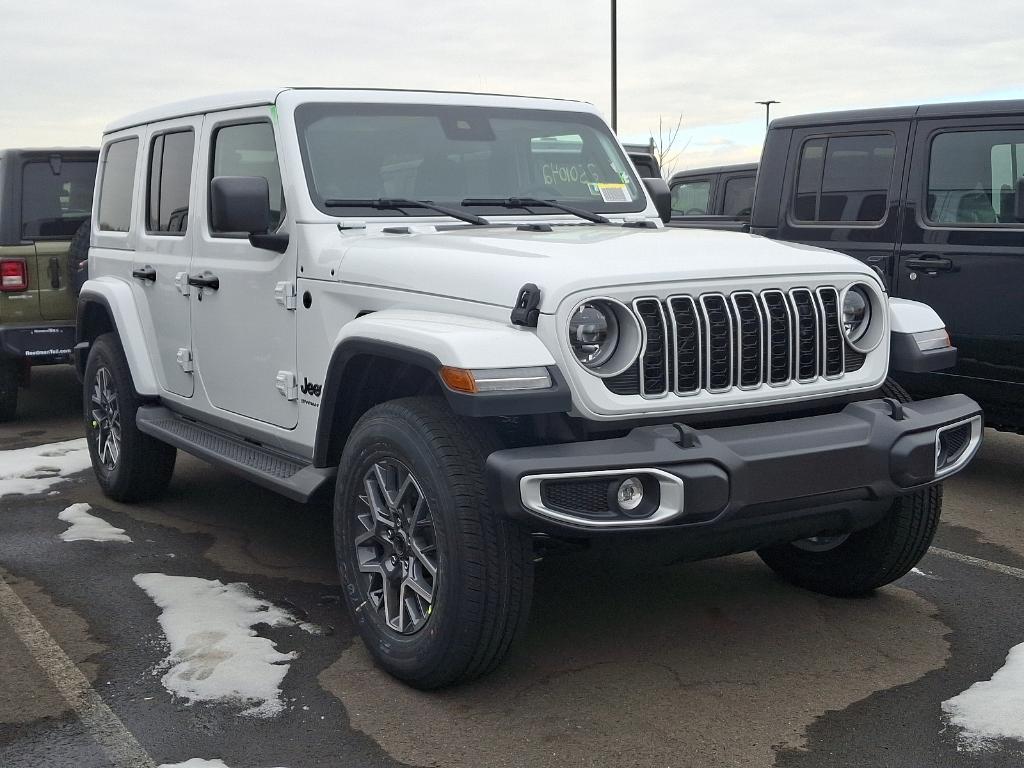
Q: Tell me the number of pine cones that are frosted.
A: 0